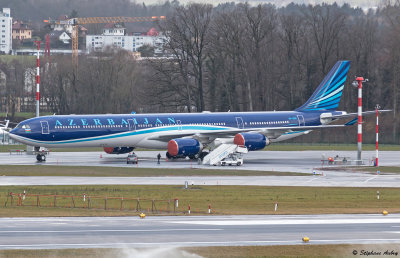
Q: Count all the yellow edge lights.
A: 3